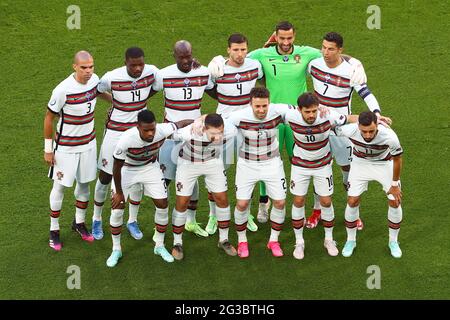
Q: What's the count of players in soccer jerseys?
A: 11